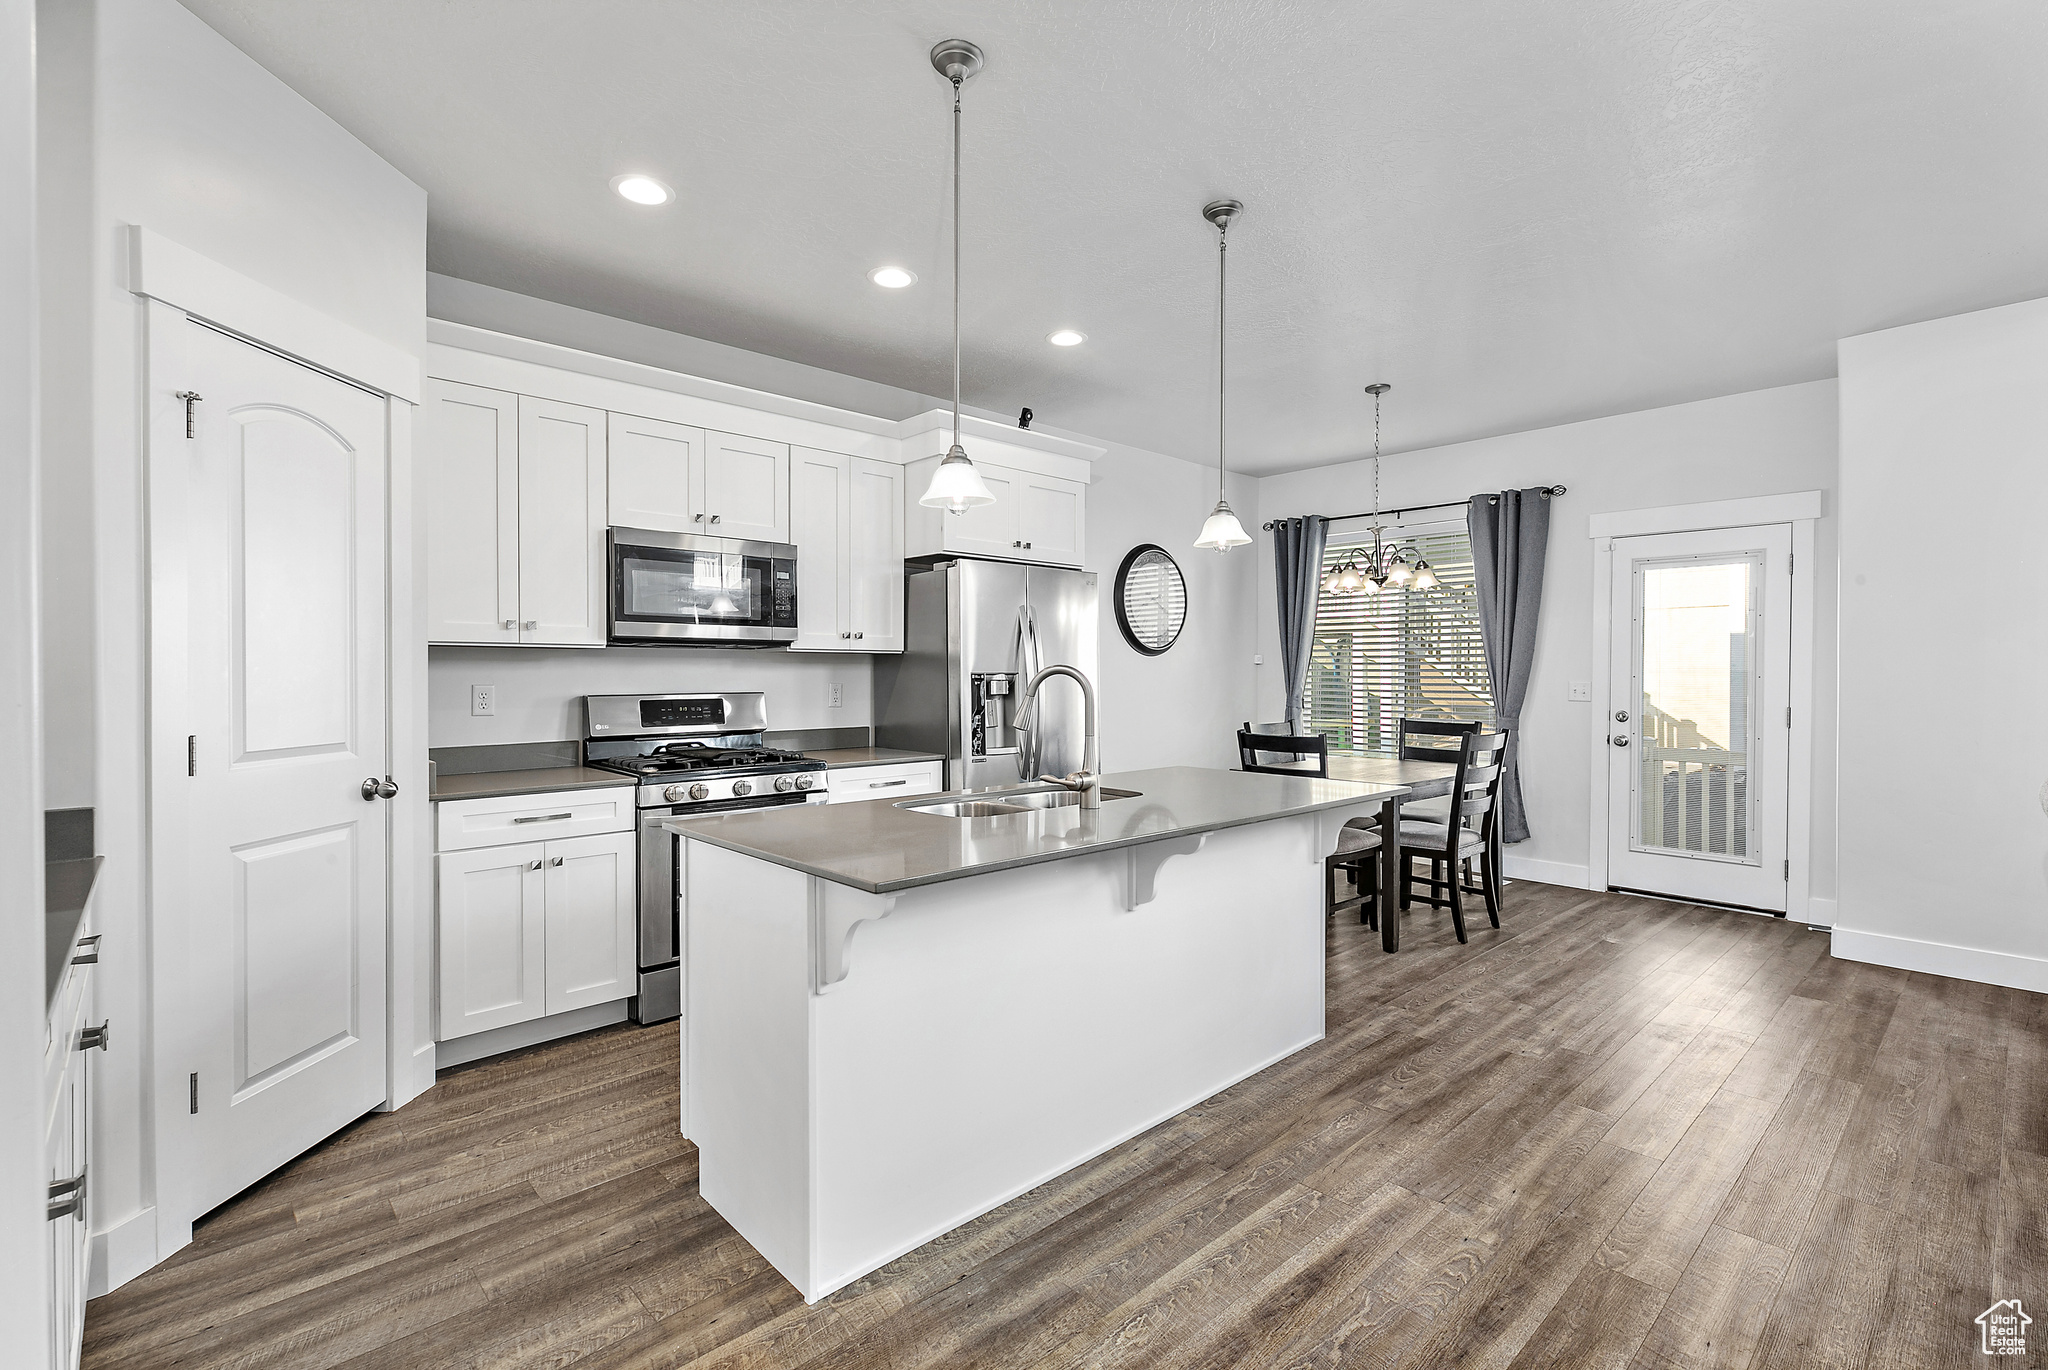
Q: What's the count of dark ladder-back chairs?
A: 4